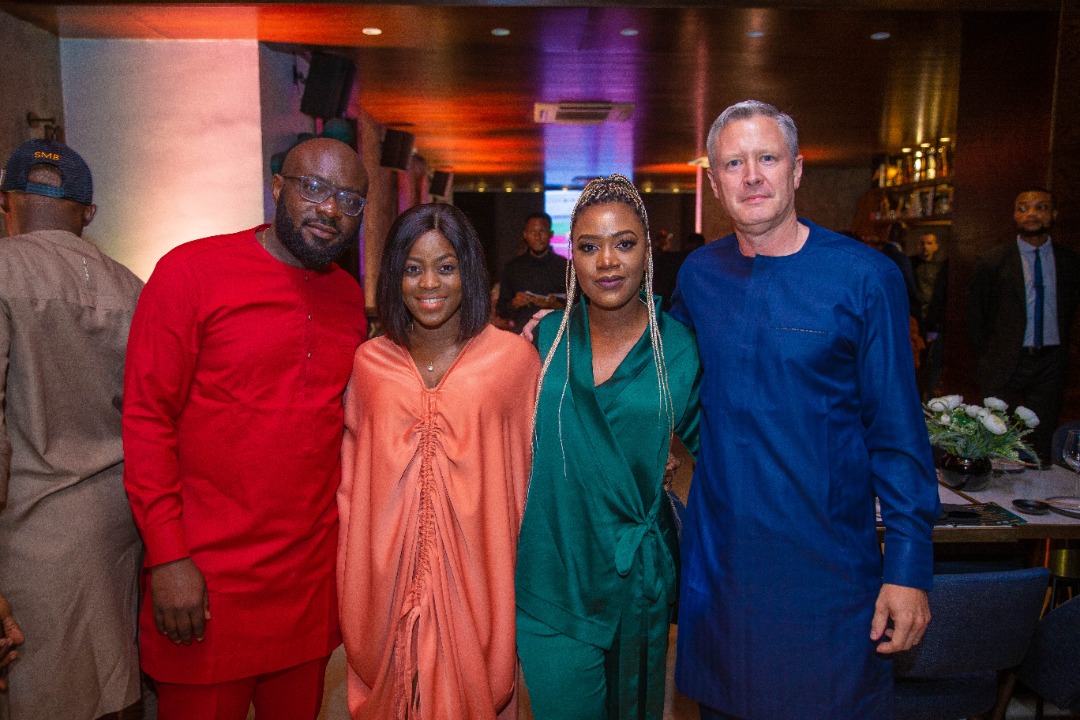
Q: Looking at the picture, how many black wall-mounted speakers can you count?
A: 3